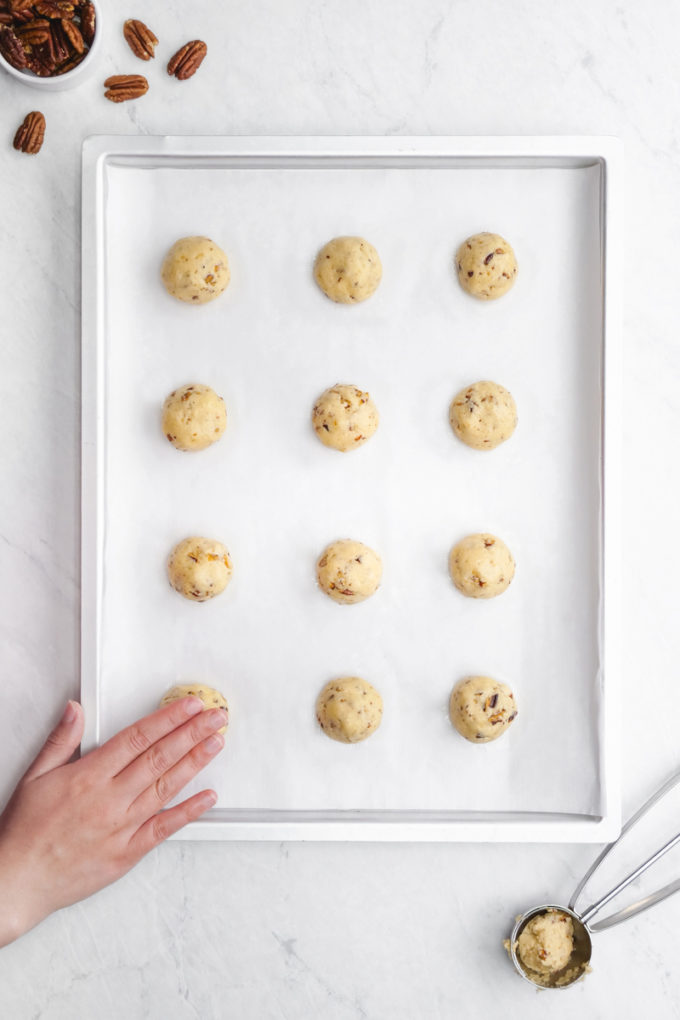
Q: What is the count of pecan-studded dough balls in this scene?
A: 12